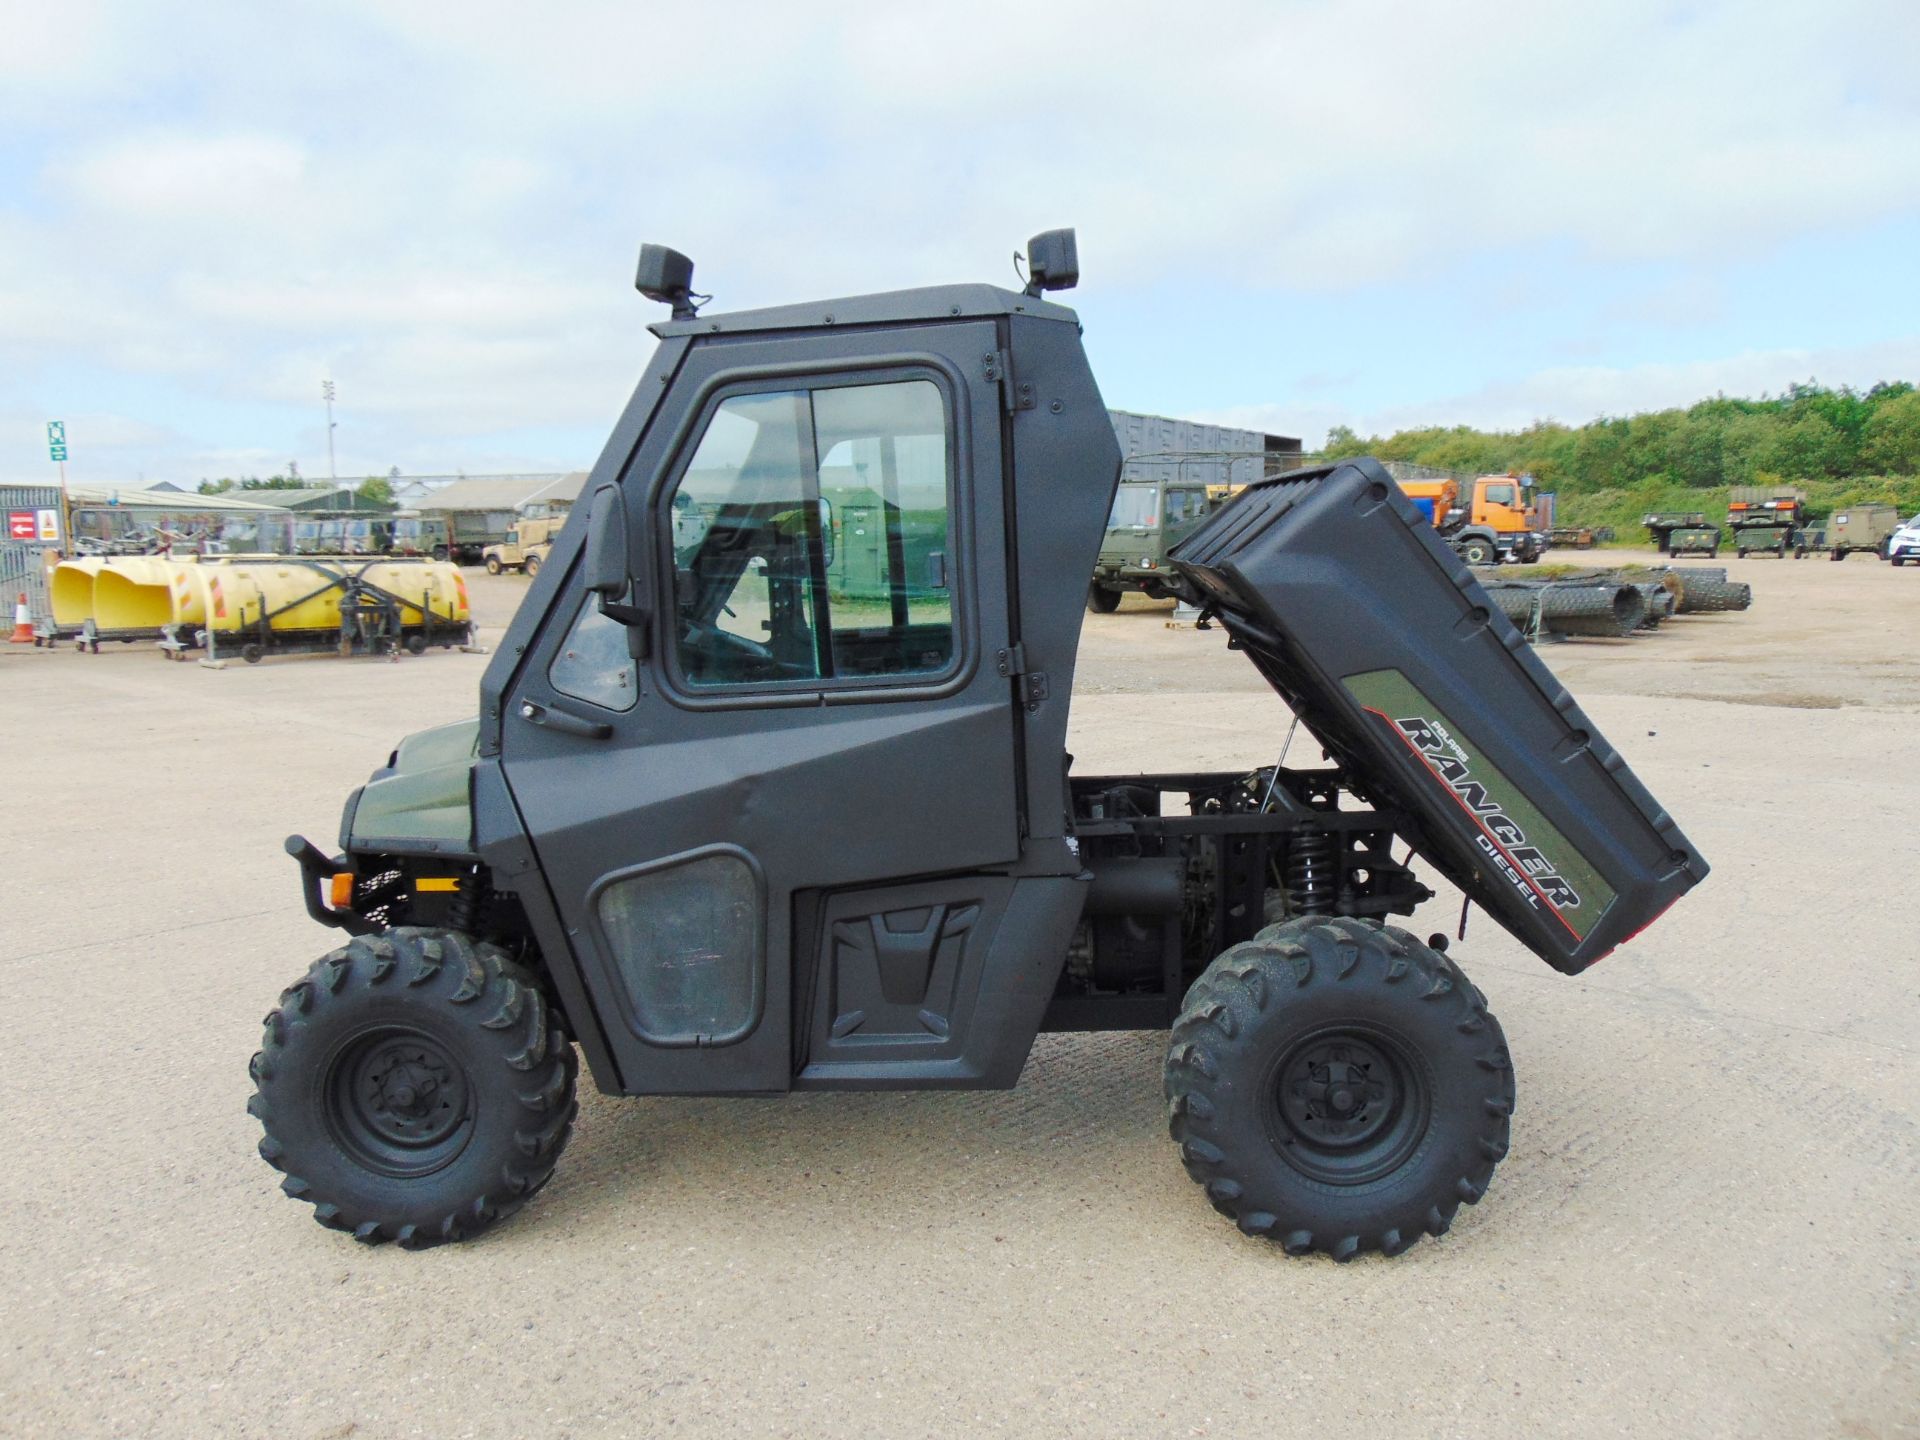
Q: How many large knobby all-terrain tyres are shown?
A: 2